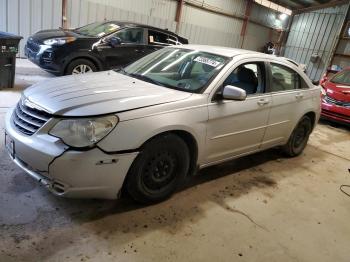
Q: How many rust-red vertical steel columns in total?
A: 3